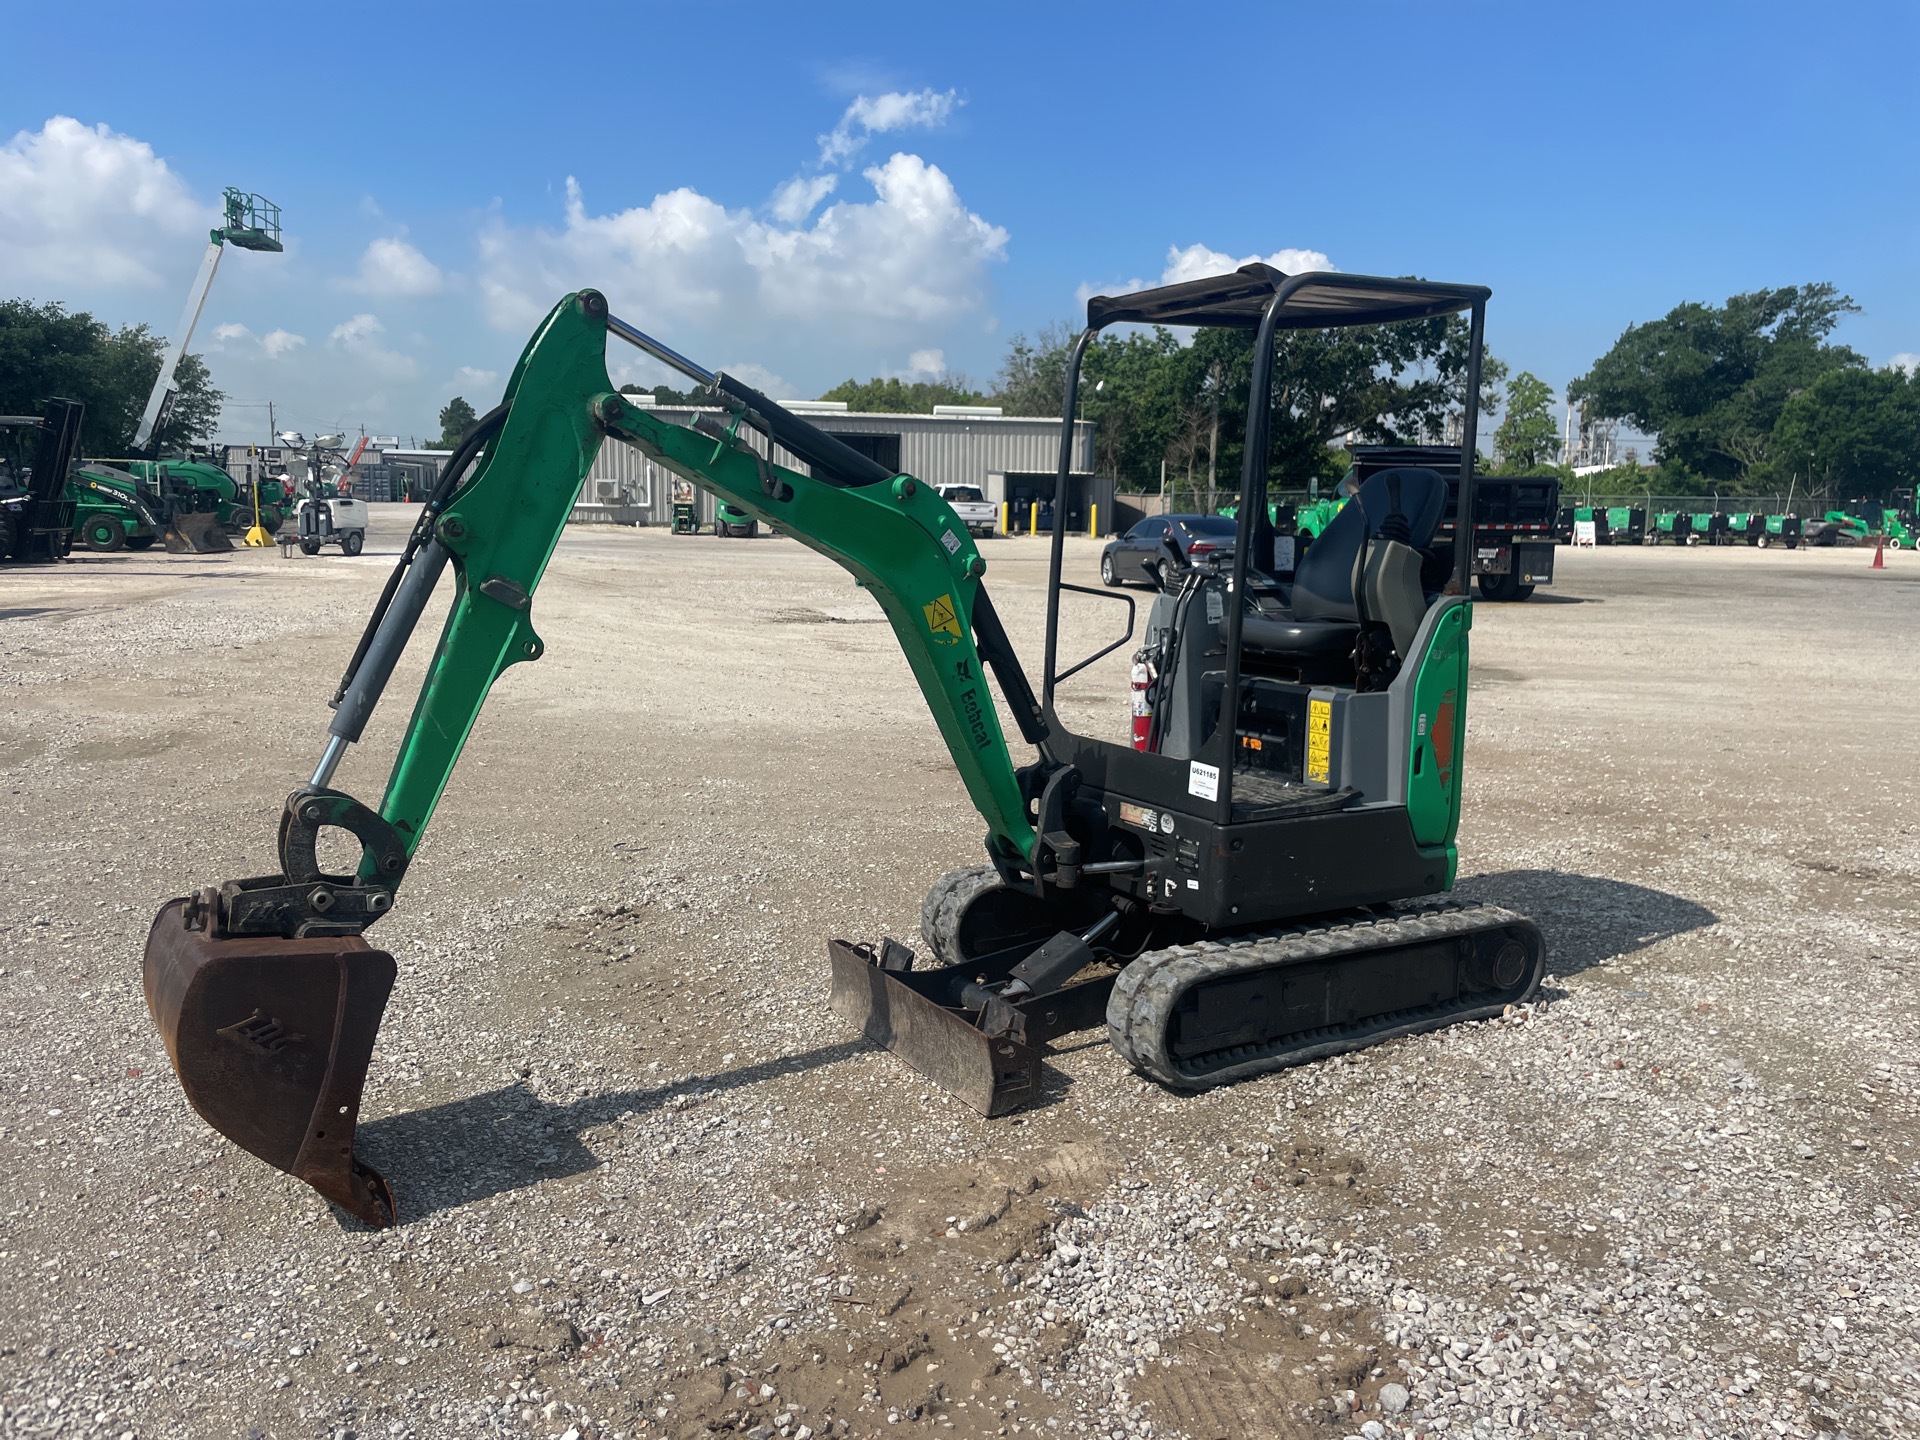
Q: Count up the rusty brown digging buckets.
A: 1